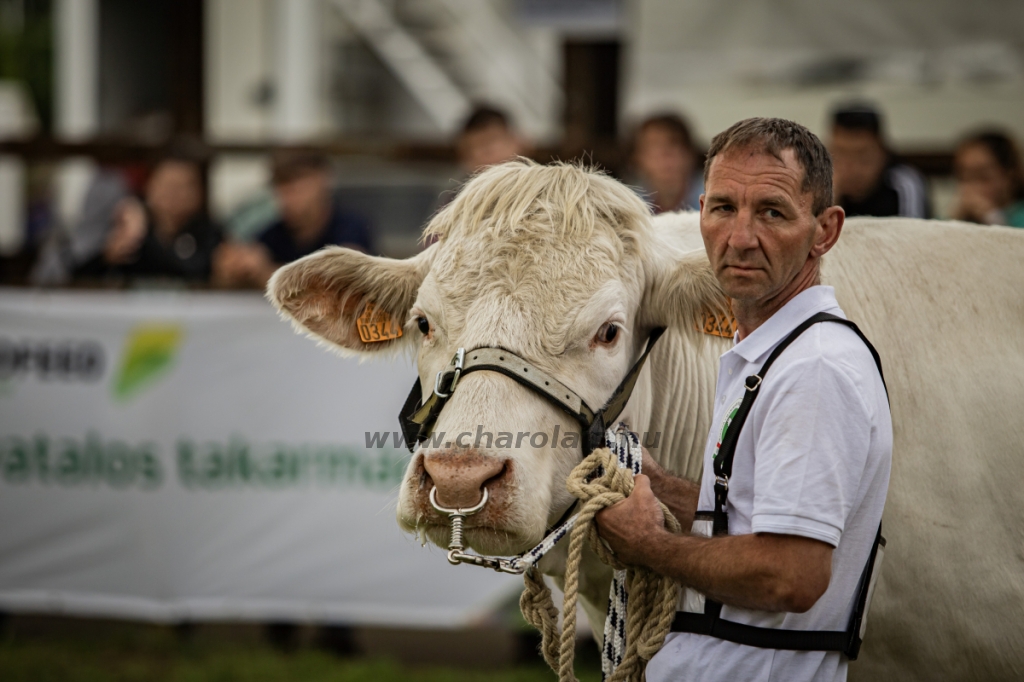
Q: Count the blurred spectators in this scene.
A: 7